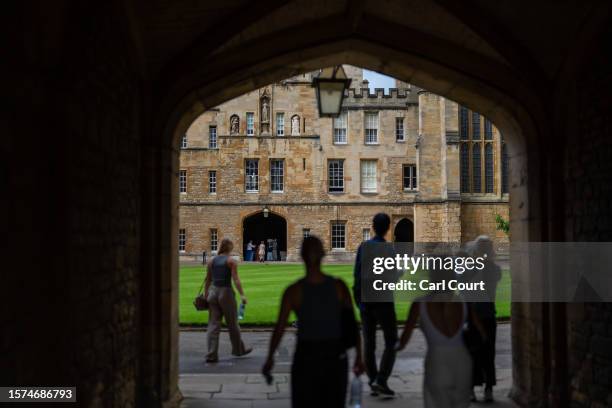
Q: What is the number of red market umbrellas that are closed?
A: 0